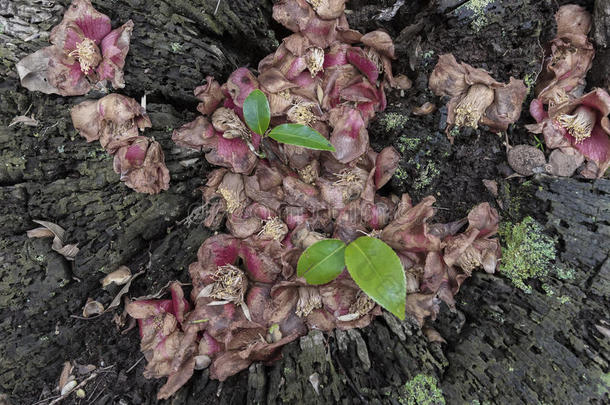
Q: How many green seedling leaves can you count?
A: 4